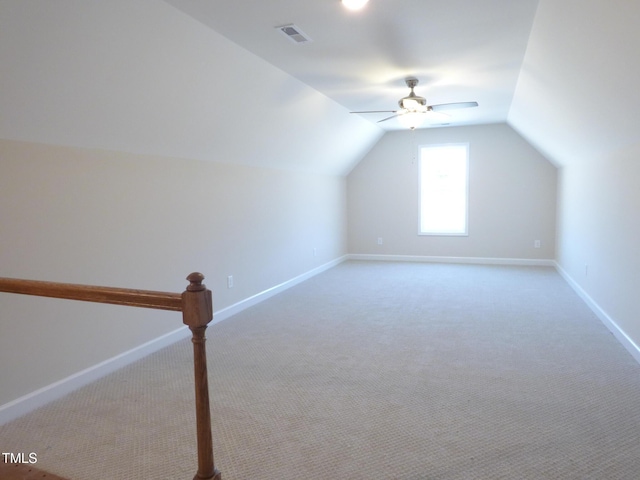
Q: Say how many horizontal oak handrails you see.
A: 1